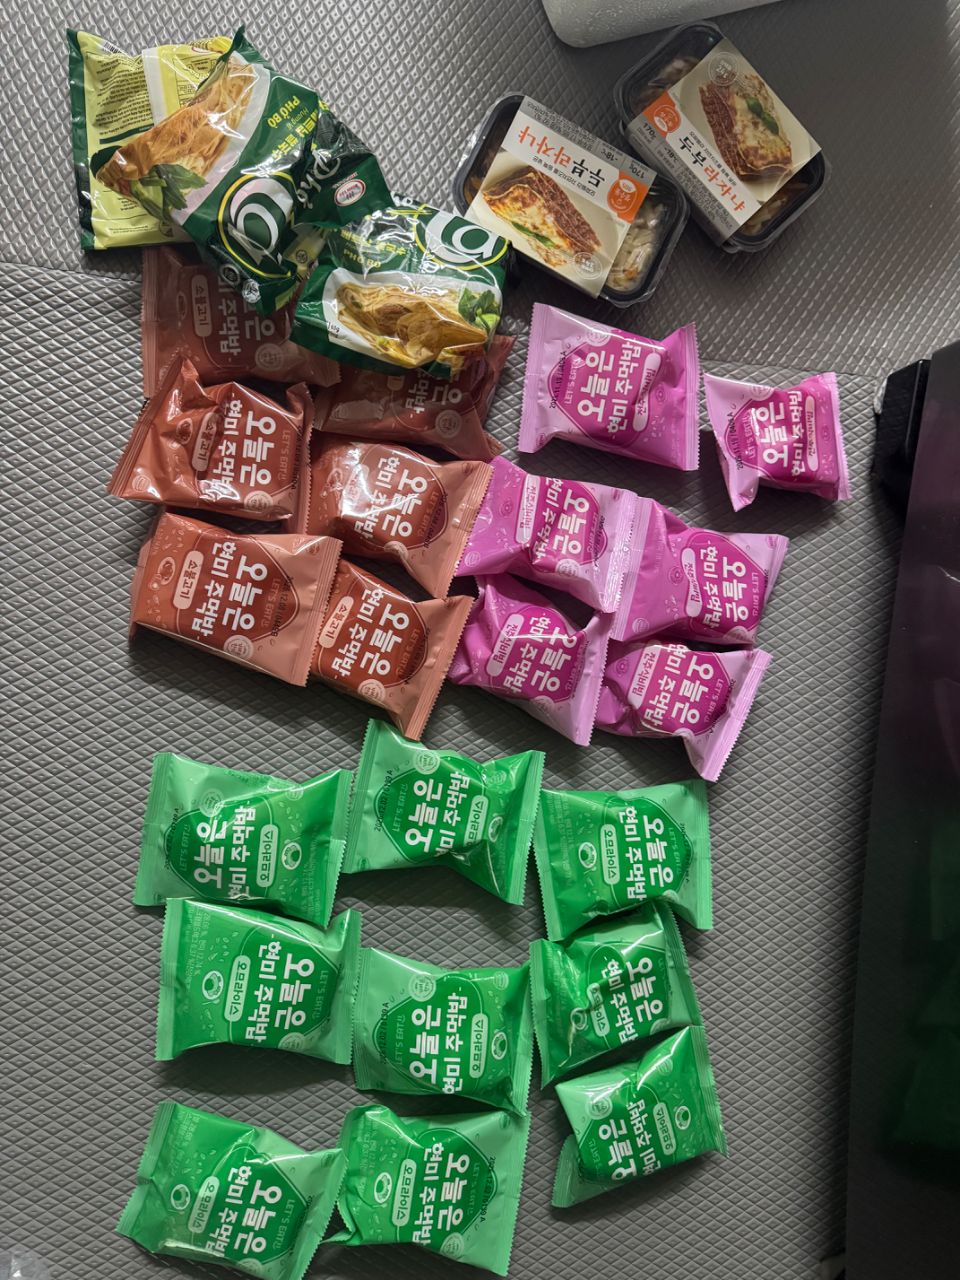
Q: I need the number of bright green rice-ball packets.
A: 9